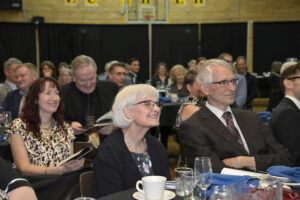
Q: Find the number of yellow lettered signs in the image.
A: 6